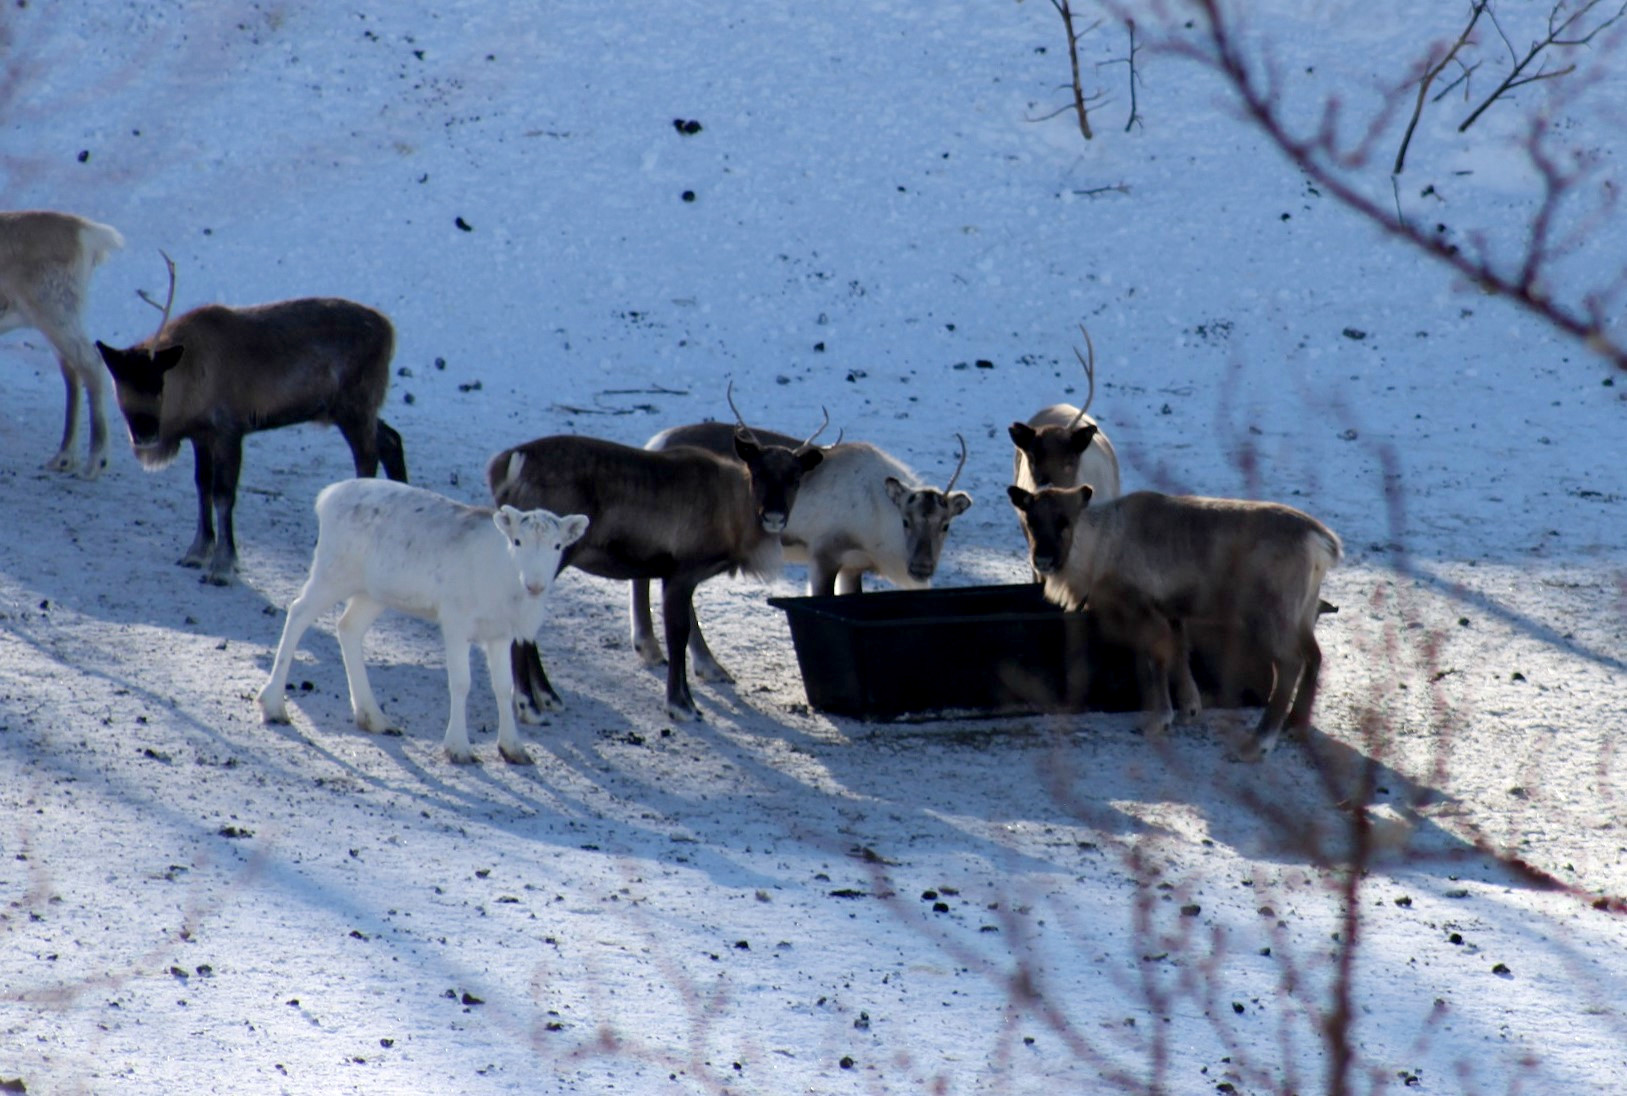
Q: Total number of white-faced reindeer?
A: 1